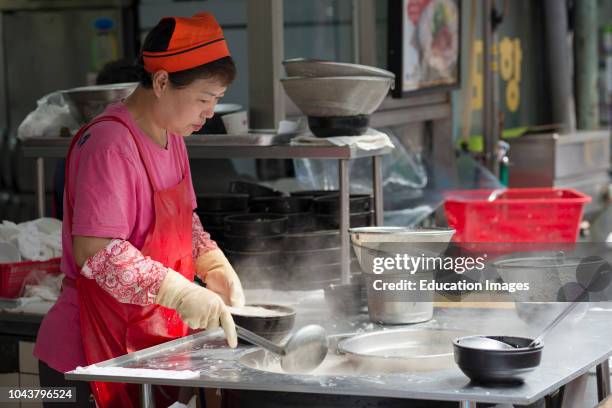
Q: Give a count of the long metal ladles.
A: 2